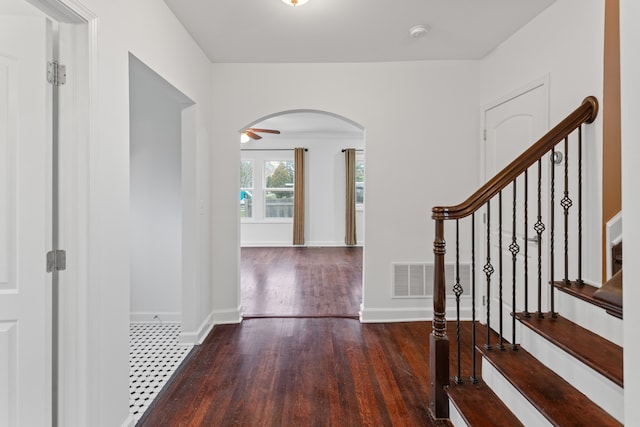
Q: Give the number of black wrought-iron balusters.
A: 10